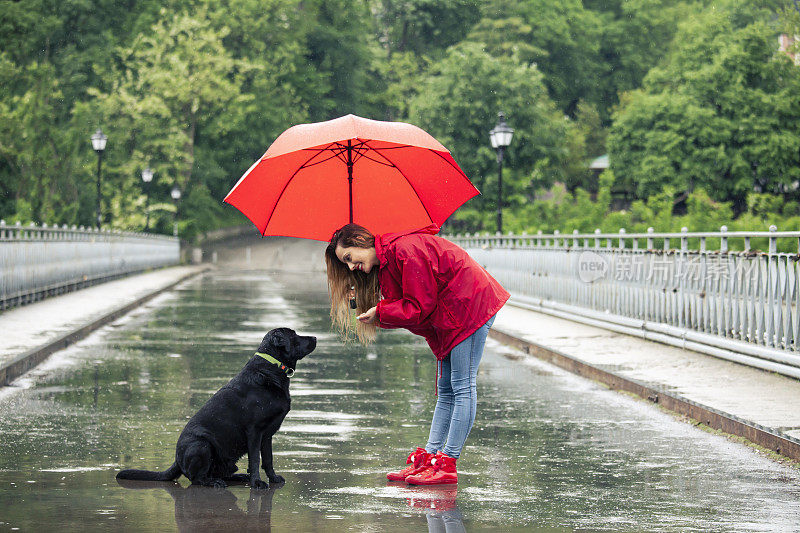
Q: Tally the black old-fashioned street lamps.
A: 4